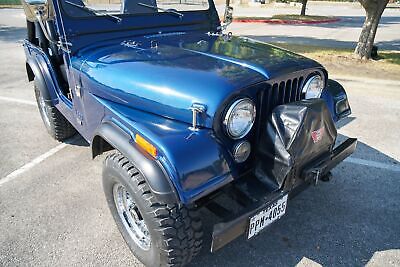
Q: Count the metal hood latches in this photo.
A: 1